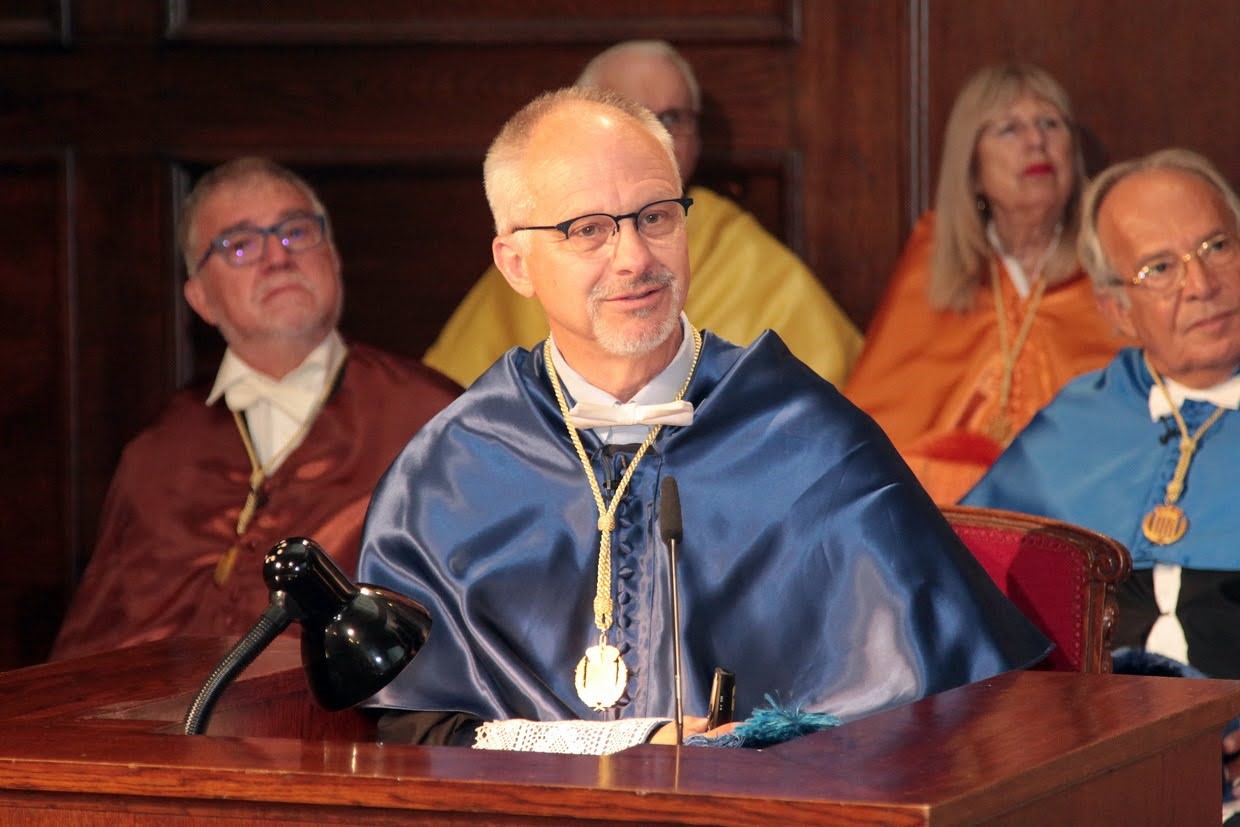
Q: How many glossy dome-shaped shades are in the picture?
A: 1